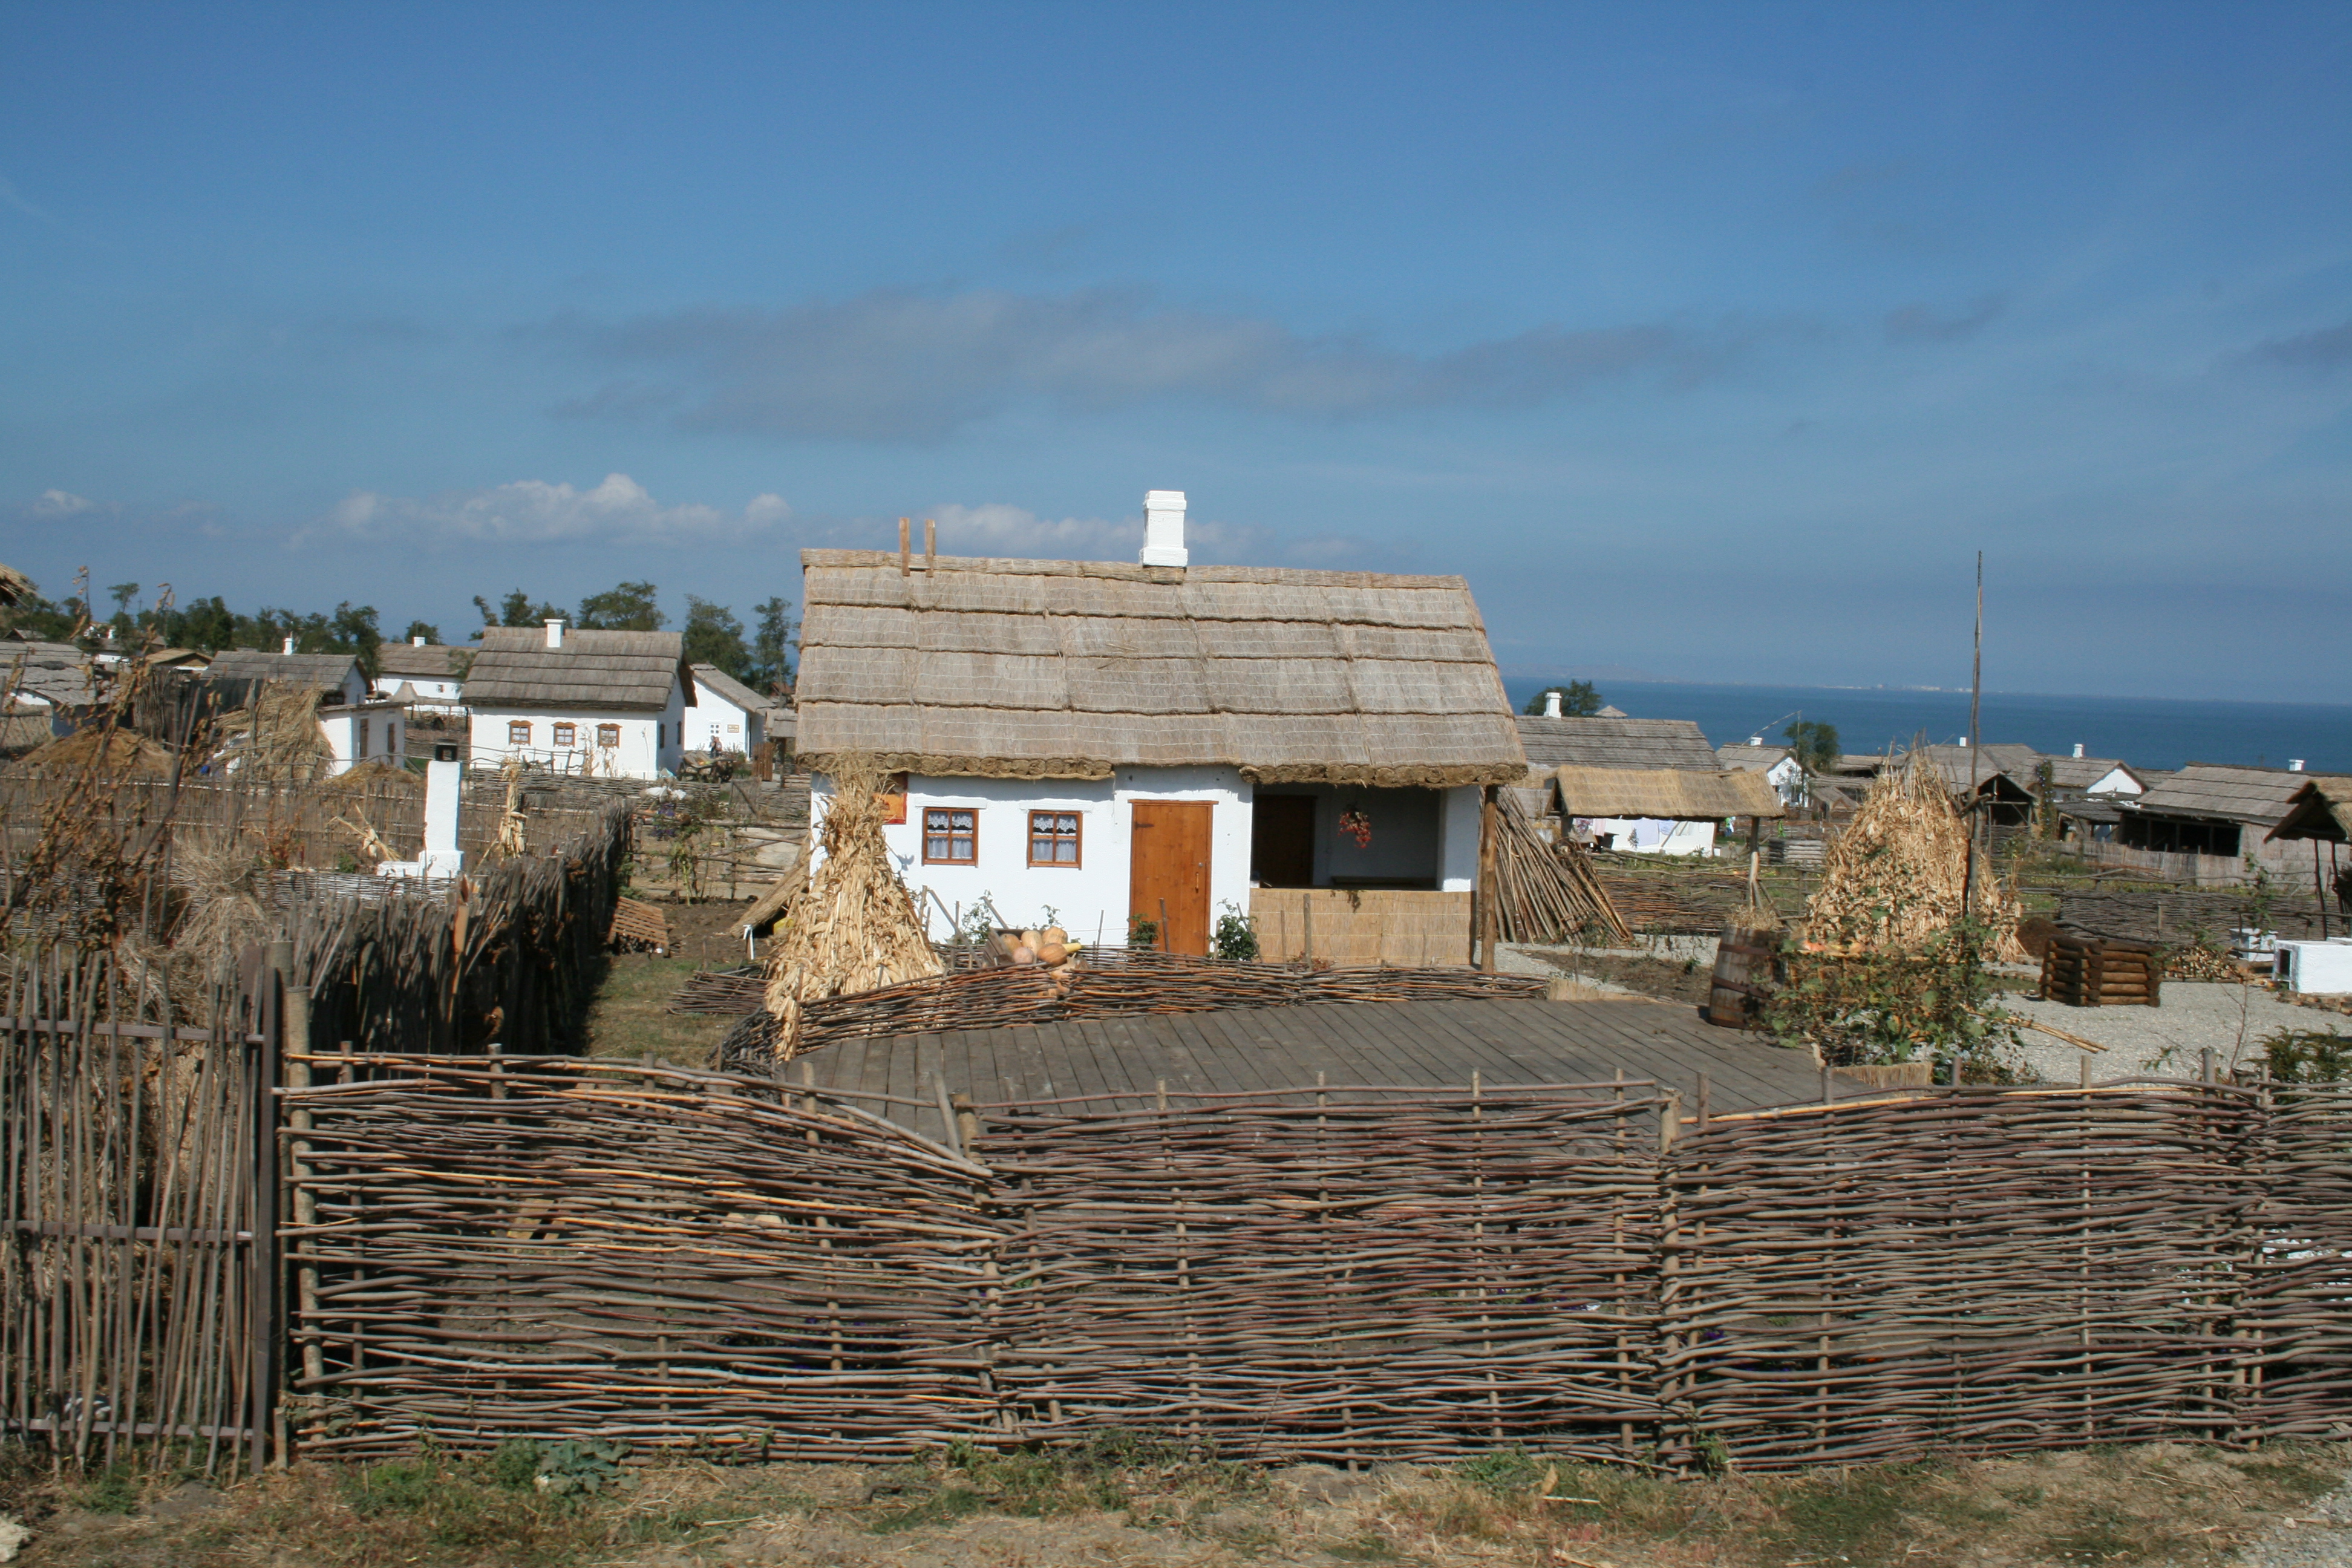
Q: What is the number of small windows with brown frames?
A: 5